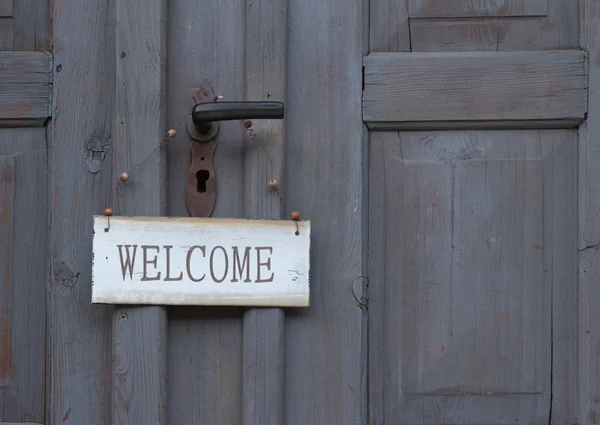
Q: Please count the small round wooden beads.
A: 6